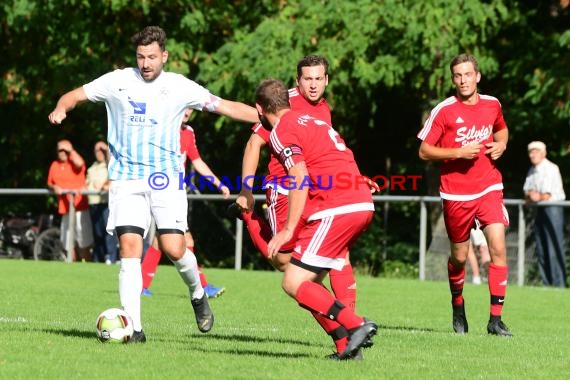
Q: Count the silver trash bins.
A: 0